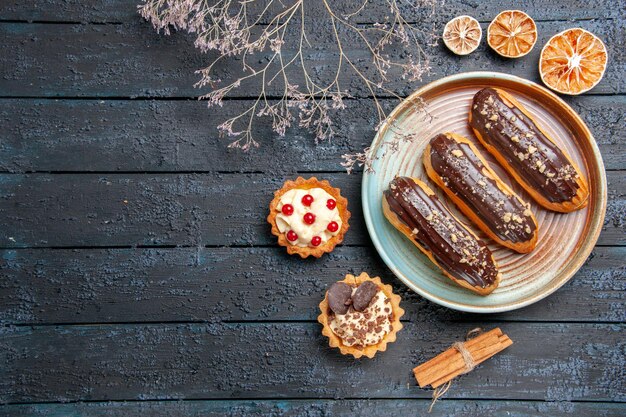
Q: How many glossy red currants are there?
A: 7